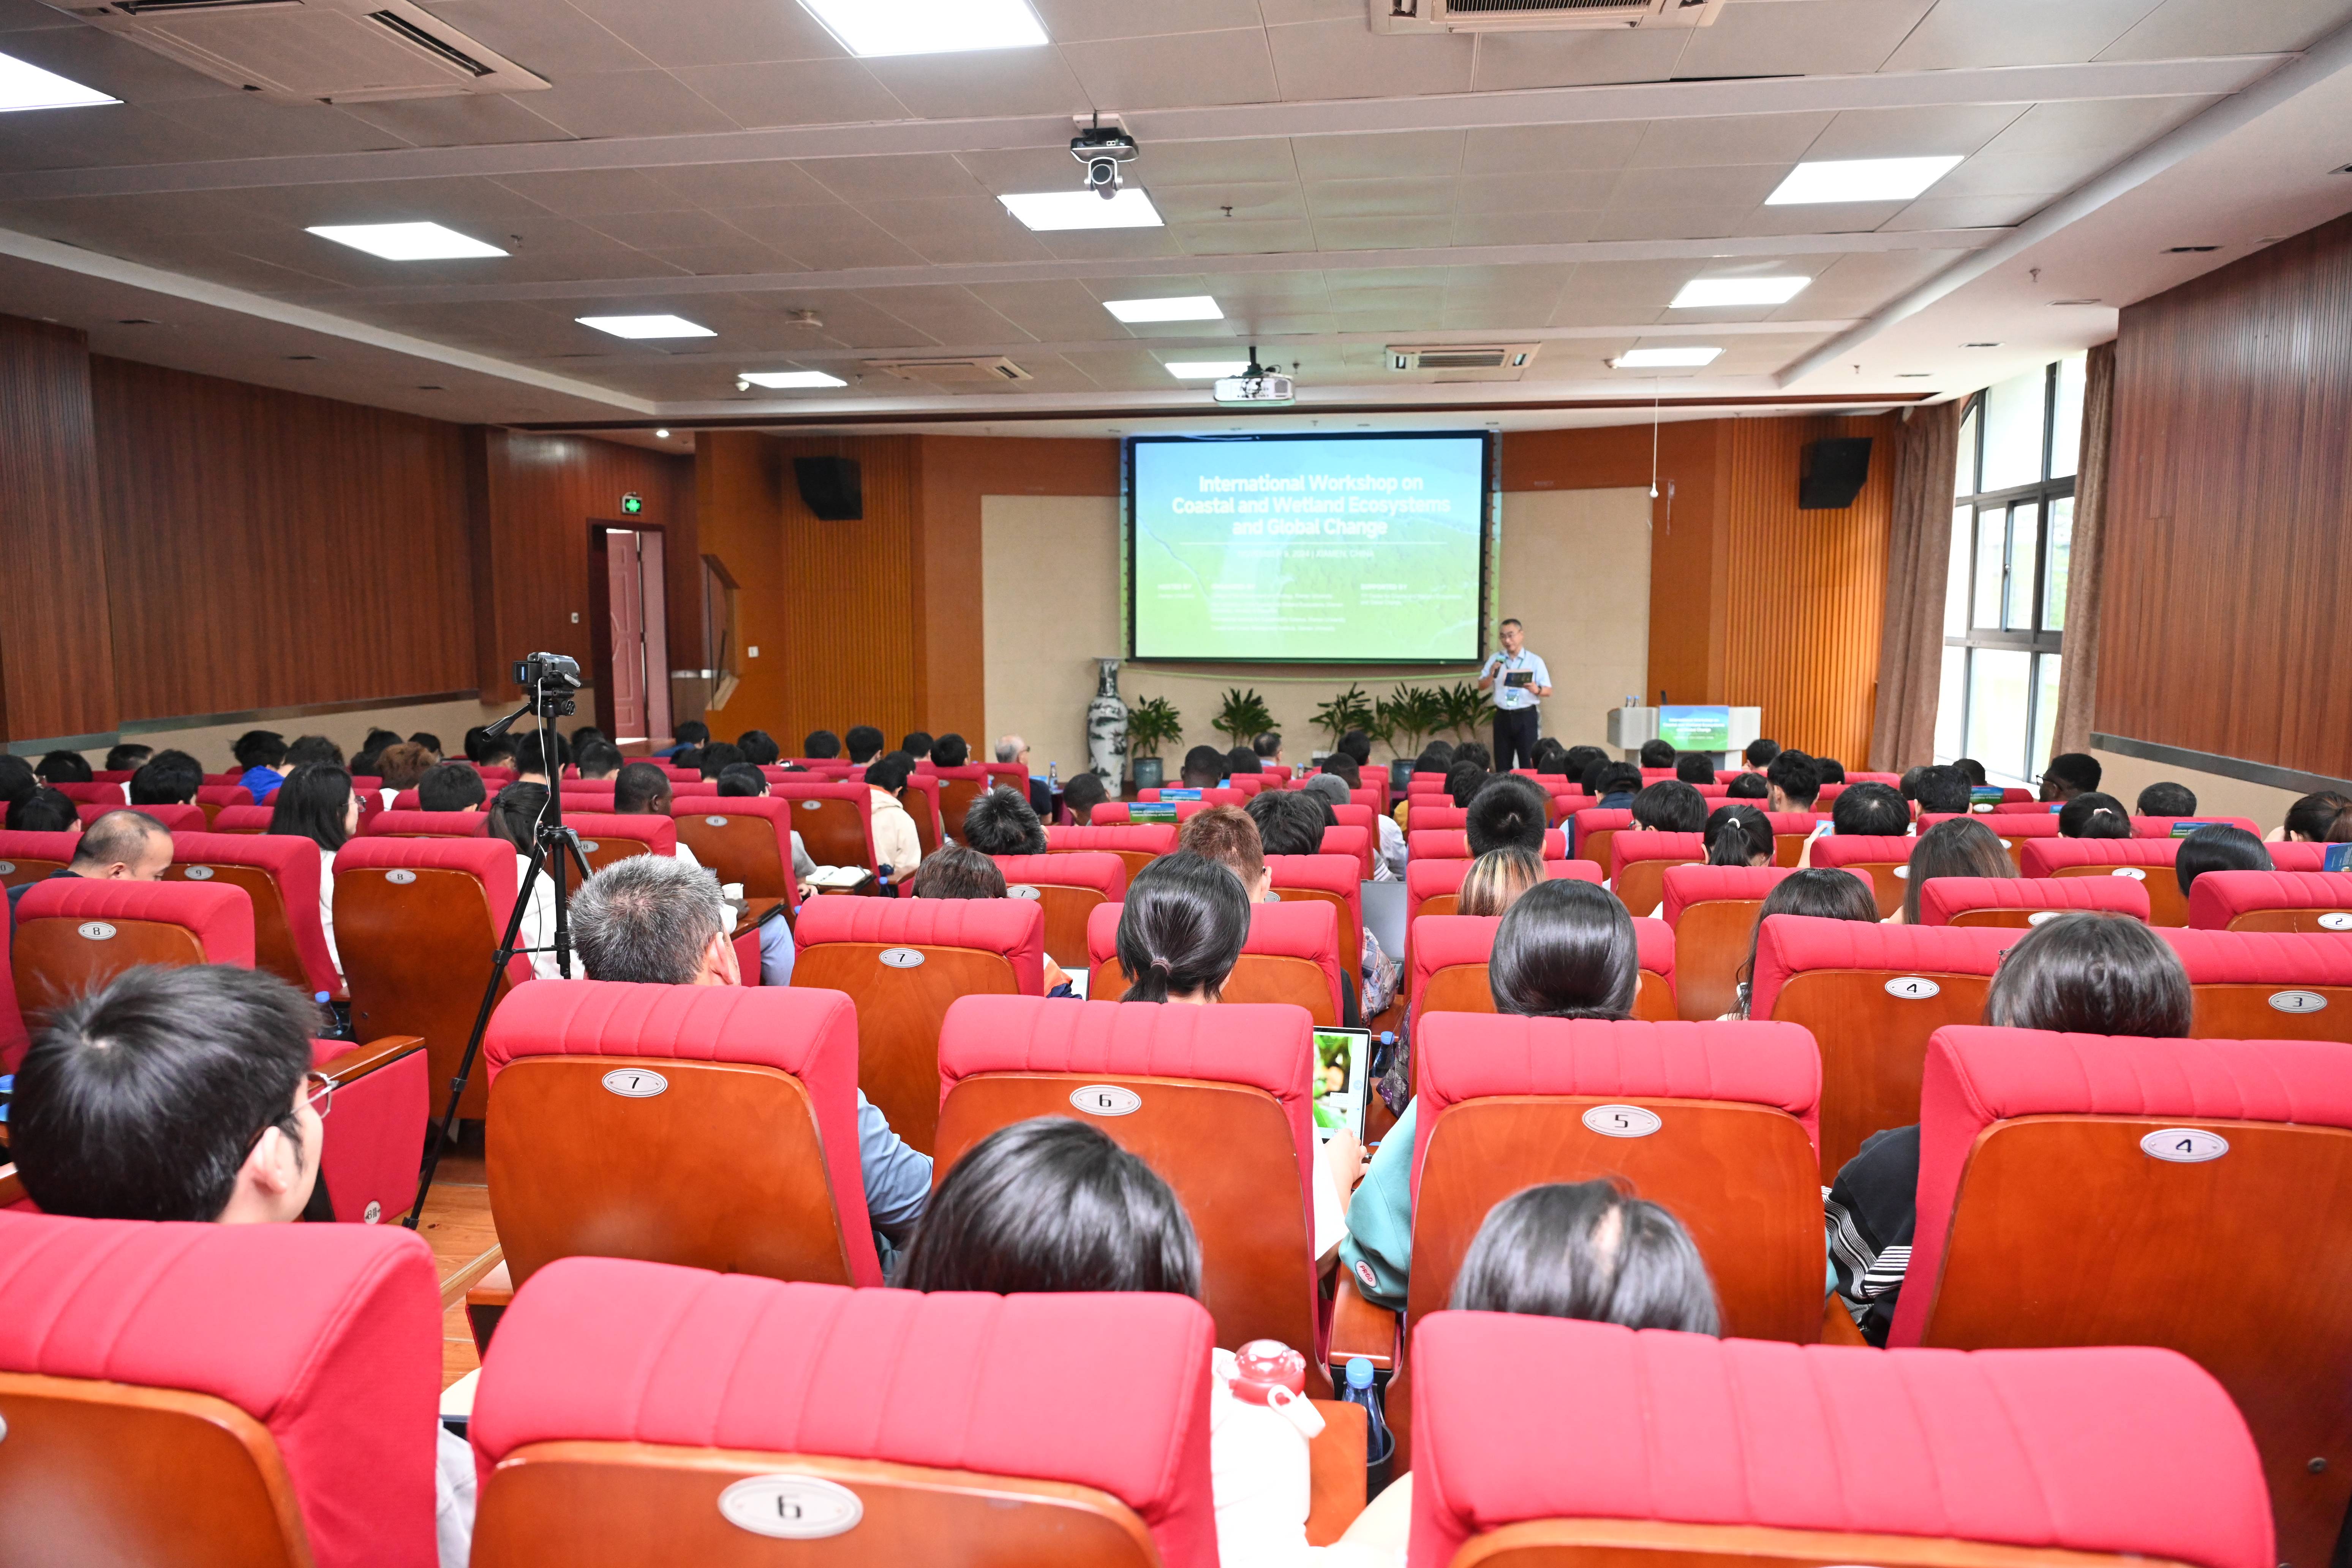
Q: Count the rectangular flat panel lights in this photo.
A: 11